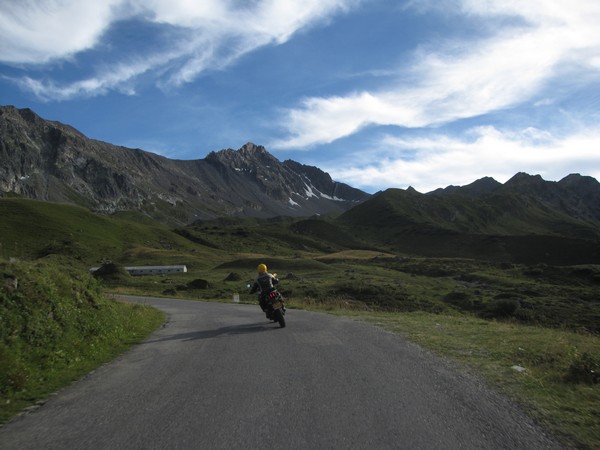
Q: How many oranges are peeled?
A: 0